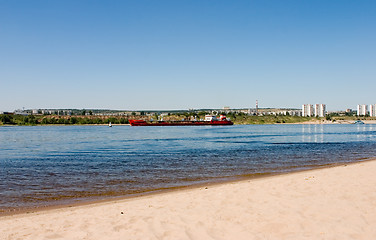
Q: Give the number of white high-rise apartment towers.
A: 4